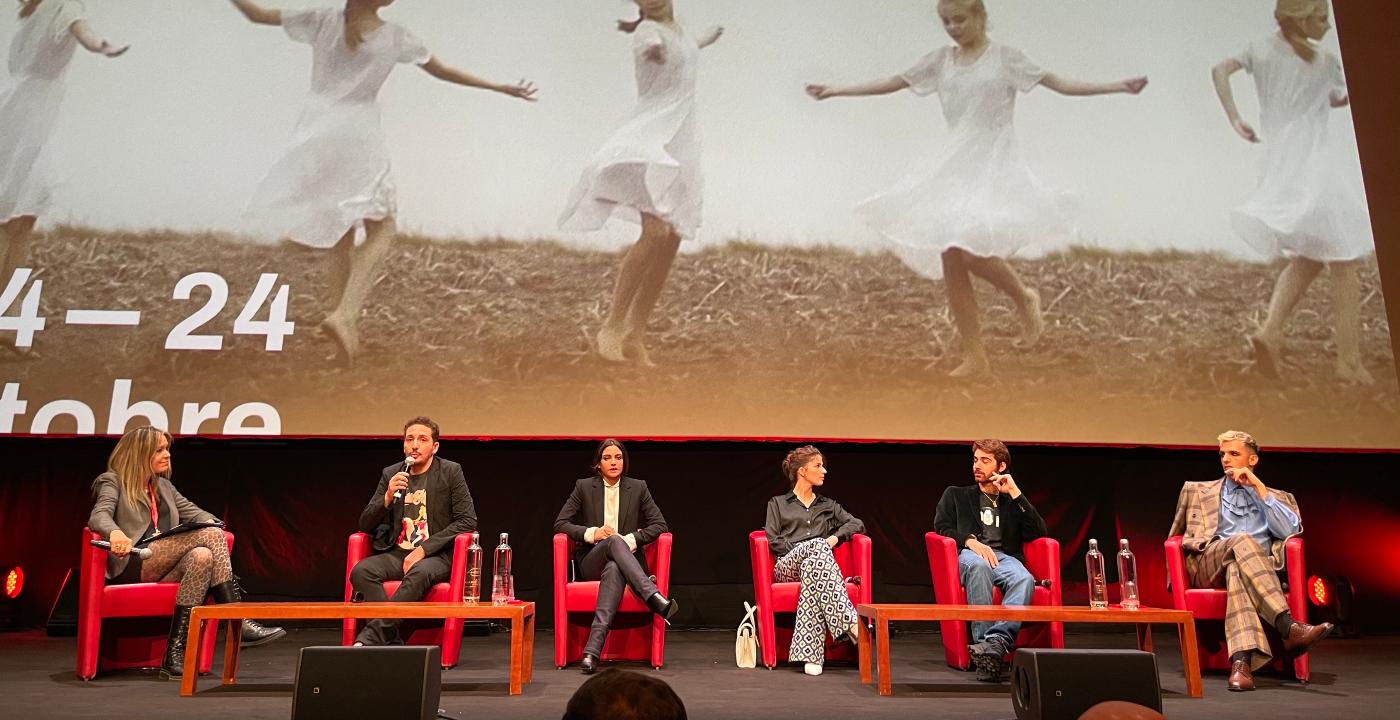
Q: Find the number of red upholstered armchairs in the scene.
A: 6